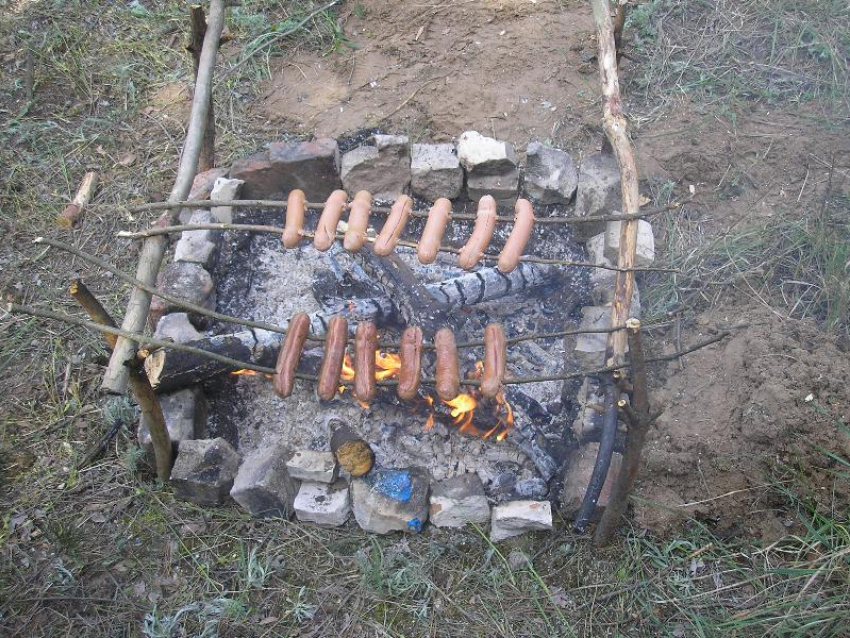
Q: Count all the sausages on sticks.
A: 13